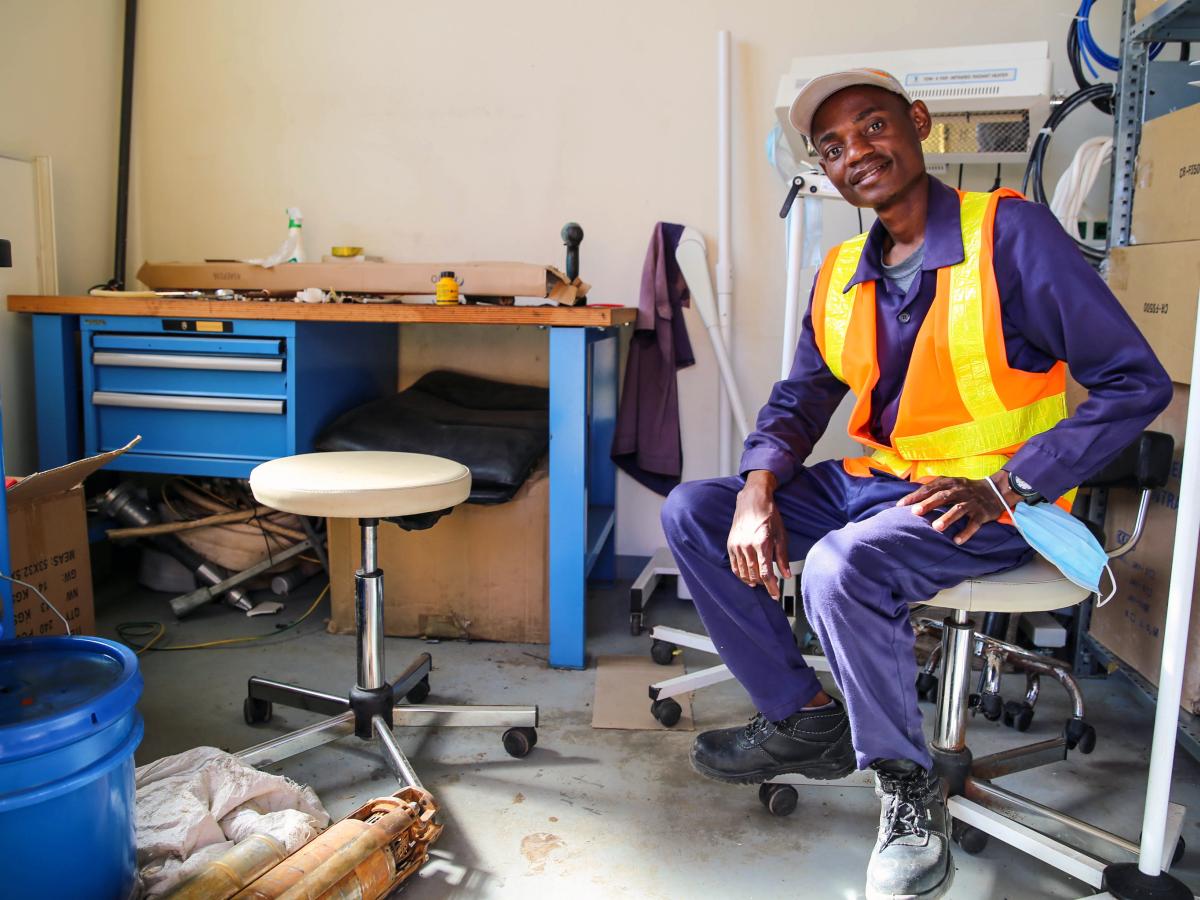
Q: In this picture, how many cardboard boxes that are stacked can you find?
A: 3